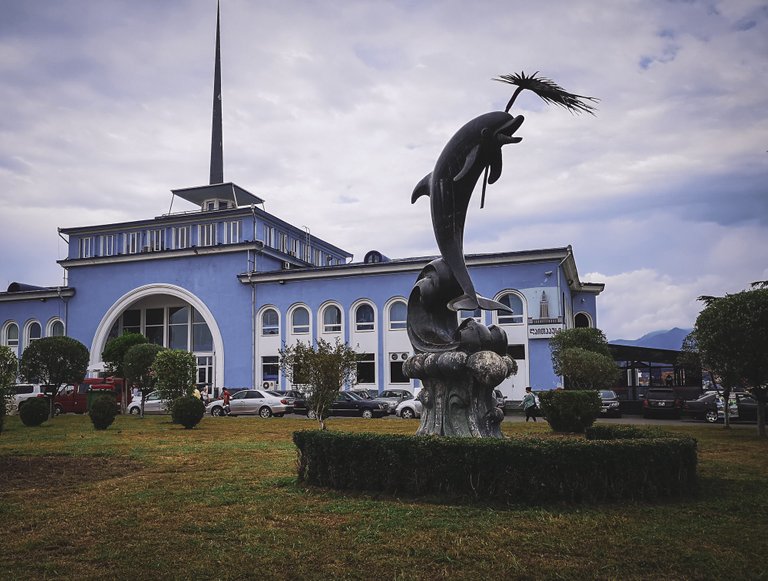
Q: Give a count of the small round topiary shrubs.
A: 3